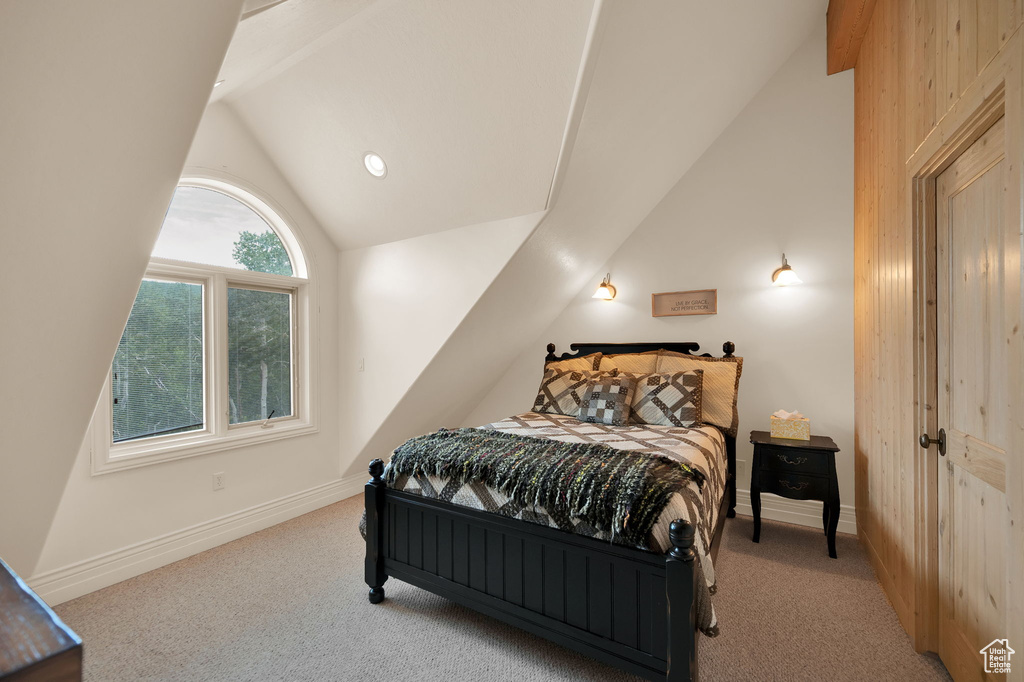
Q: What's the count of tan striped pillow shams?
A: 3